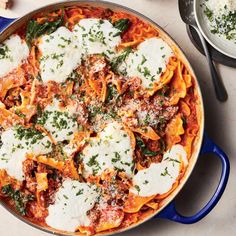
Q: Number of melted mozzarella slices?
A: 9